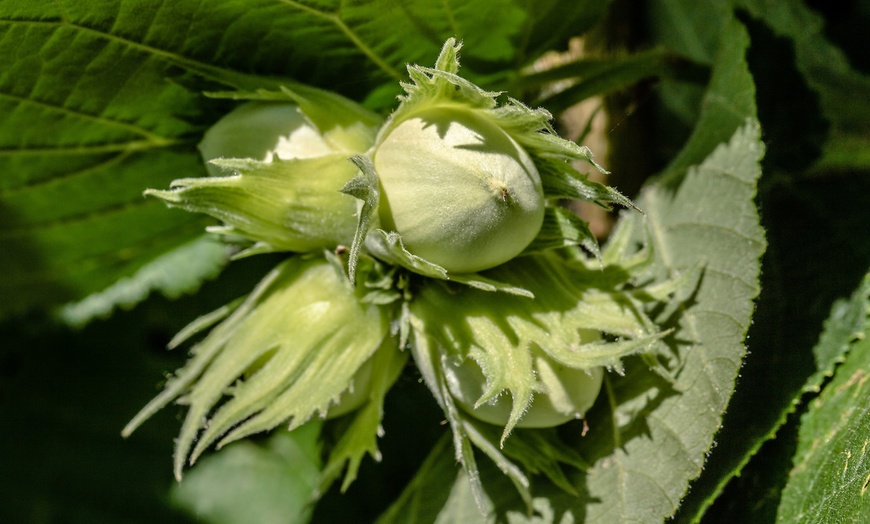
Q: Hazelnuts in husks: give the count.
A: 4